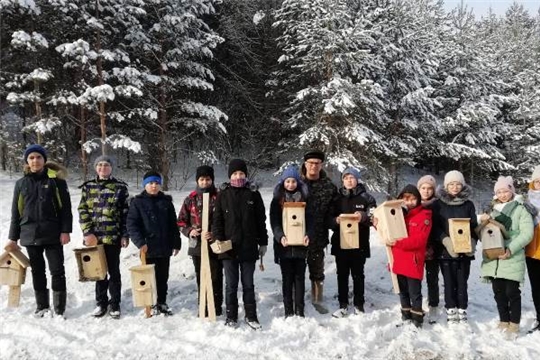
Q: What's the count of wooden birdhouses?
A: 8